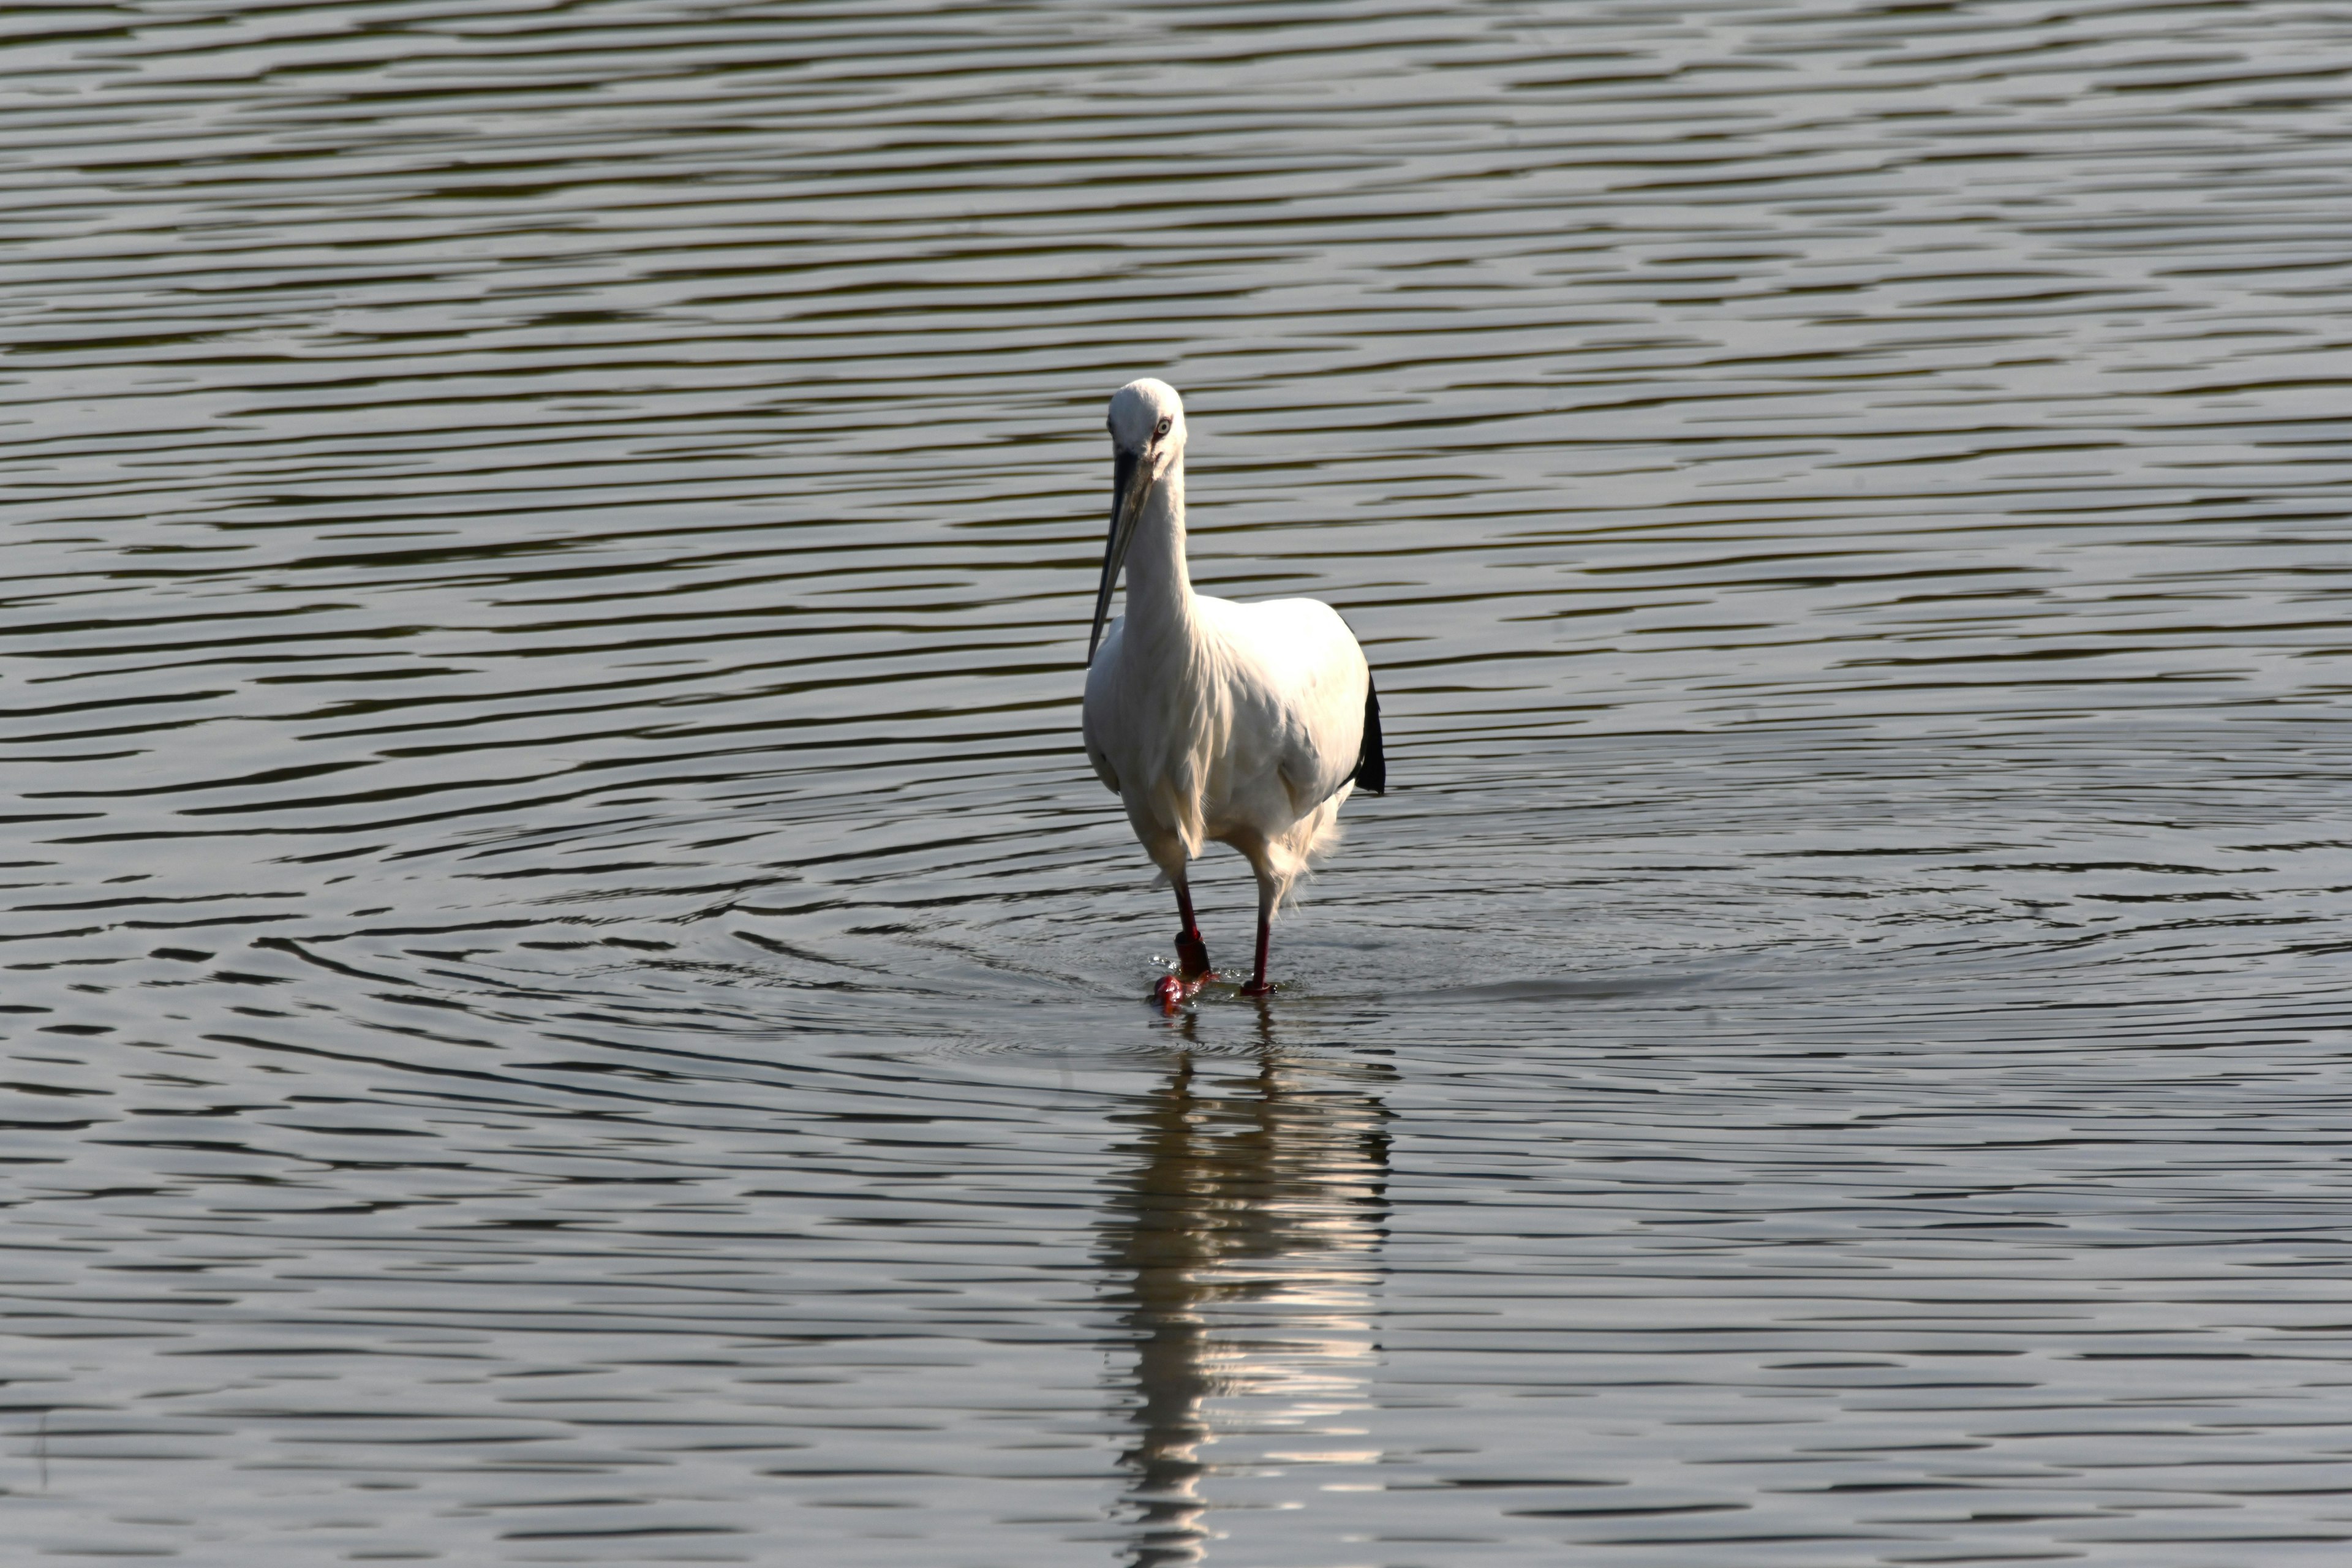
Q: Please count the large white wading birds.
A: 1